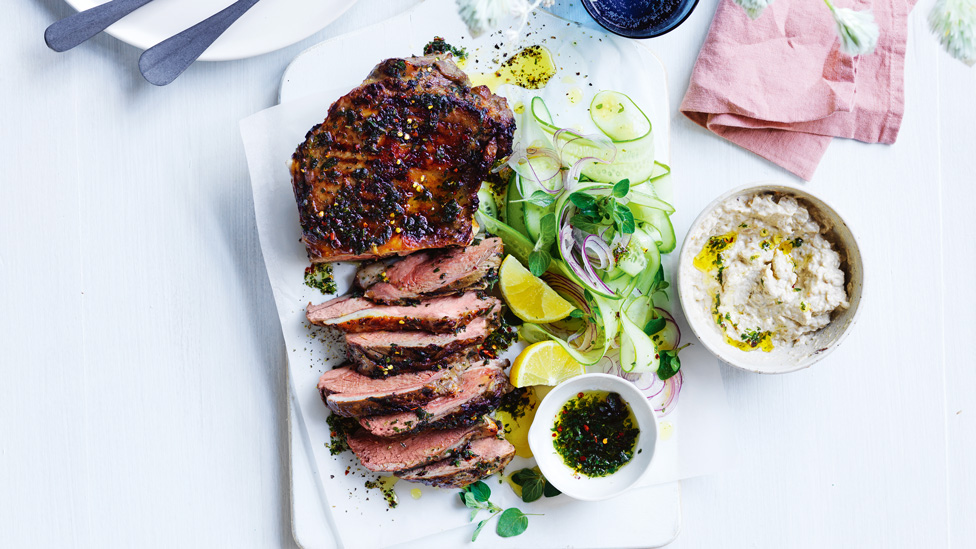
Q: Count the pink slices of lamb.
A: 7